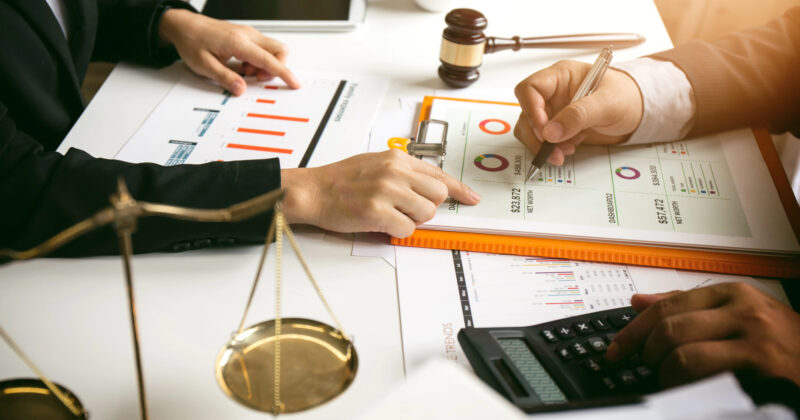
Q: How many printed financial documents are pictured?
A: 3